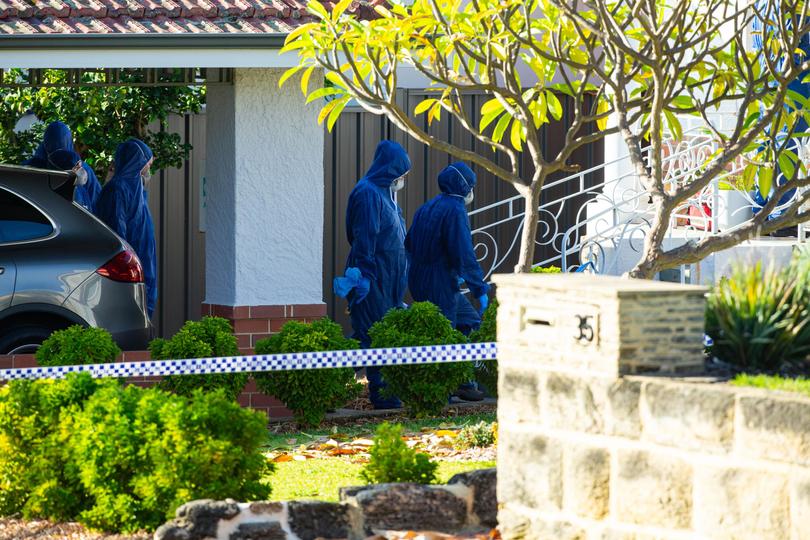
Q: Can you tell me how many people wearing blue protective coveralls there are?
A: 5